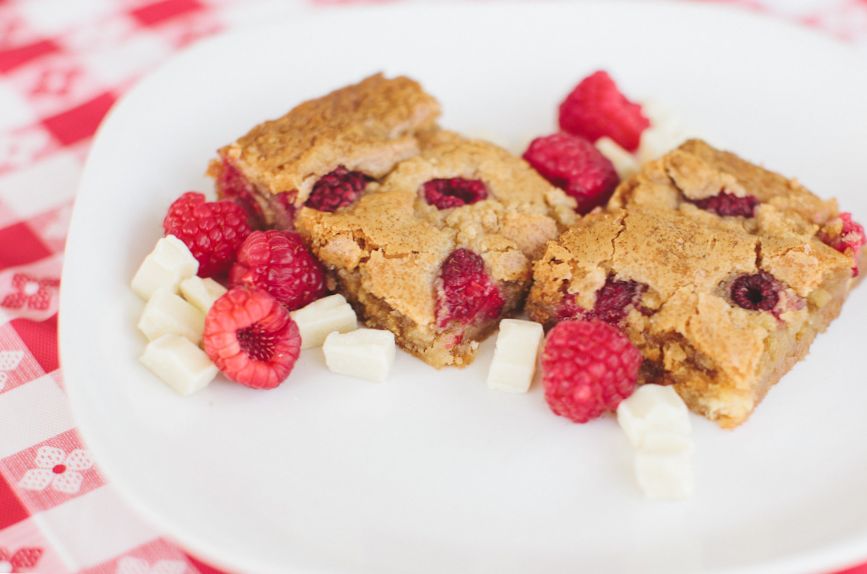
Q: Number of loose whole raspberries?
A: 6